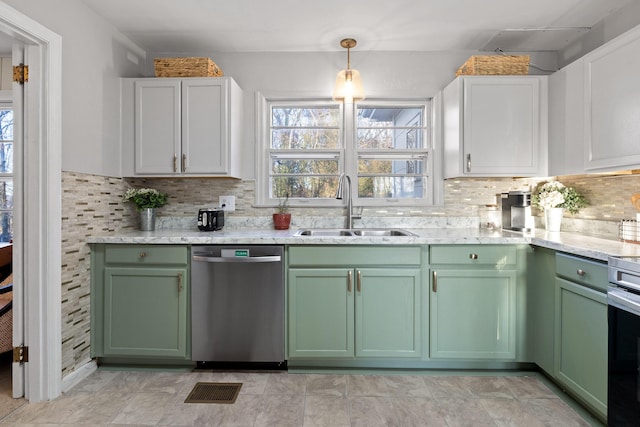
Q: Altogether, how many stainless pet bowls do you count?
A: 0